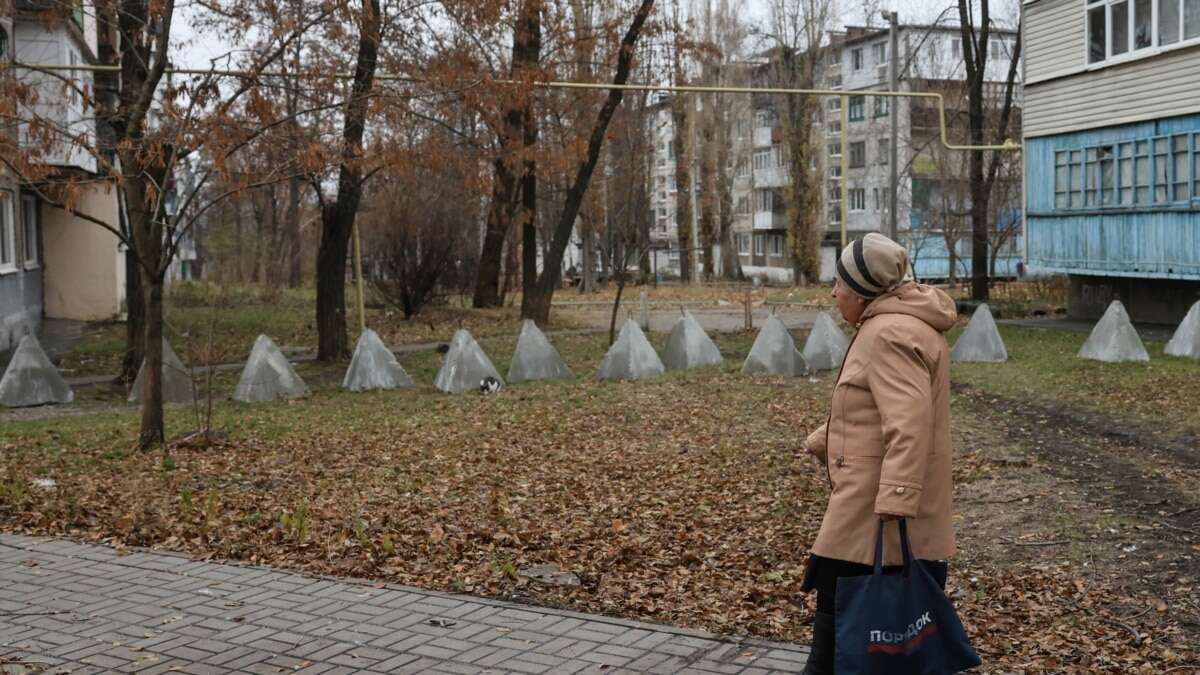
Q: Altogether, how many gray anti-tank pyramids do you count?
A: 13